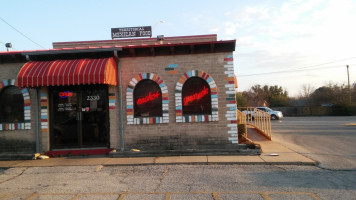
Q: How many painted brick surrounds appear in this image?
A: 3